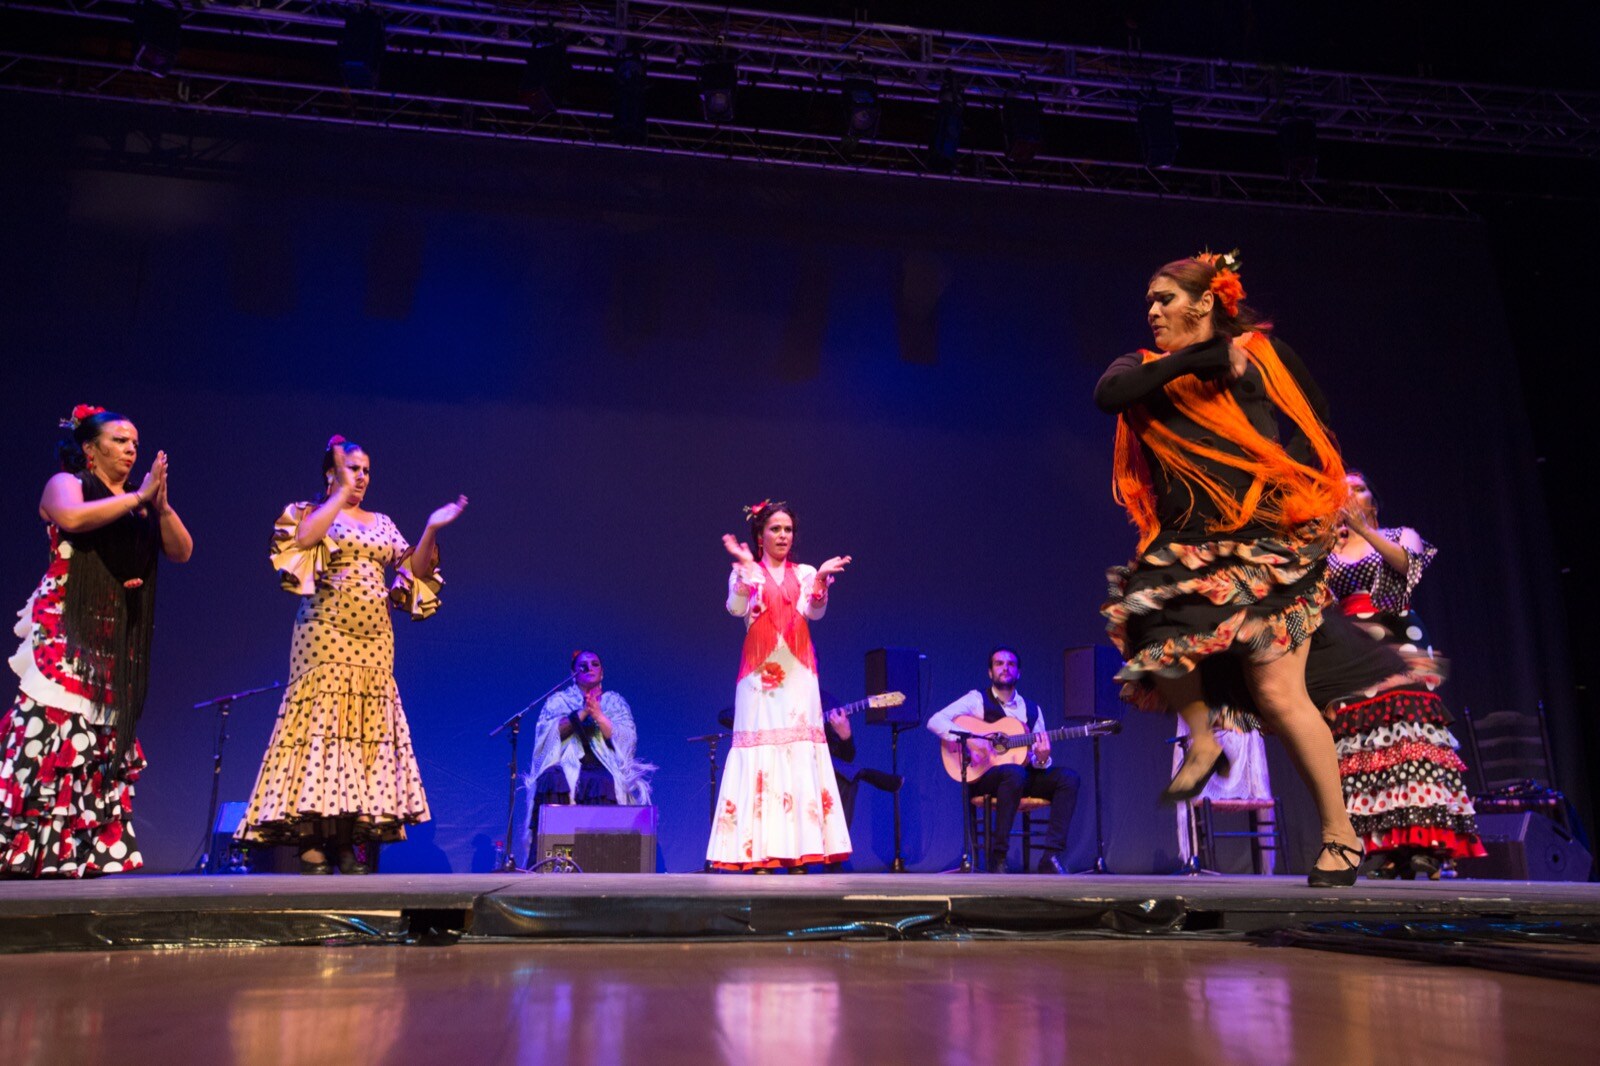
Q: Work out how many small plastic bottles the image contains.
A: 1